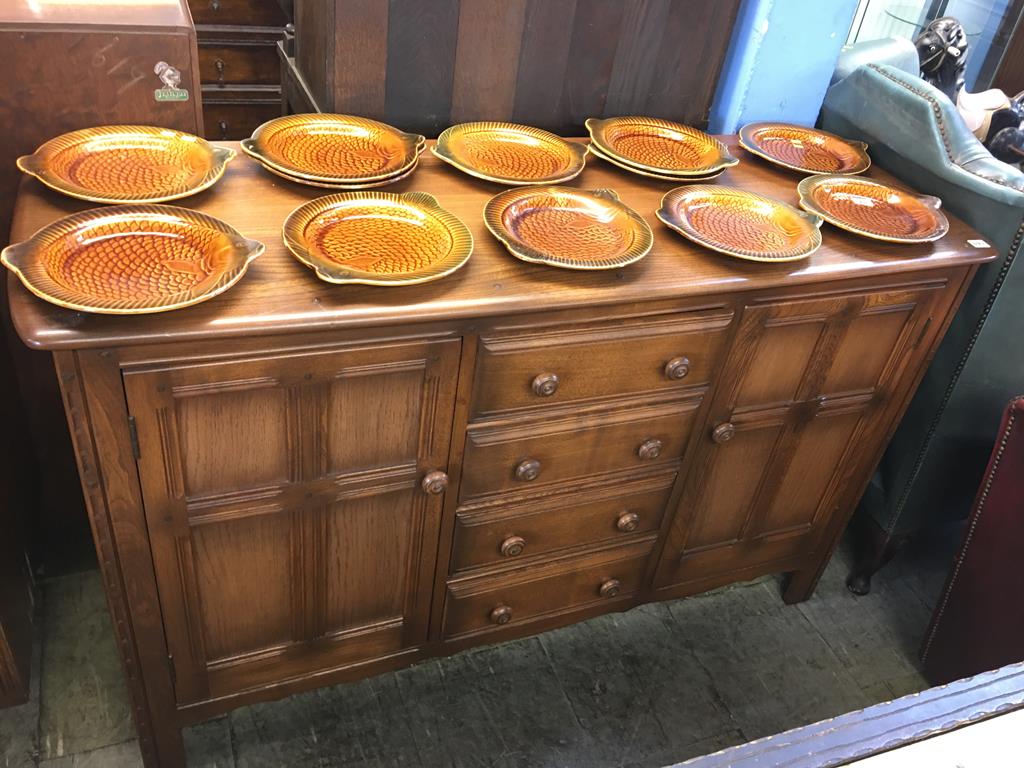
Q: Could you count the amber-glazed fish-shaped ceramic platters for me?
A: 12